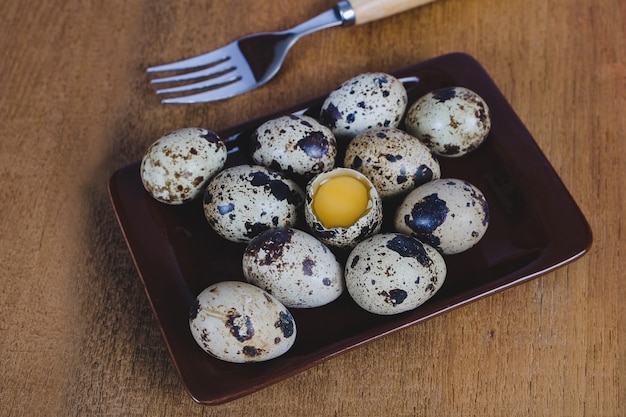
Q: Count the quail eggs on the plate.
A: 11